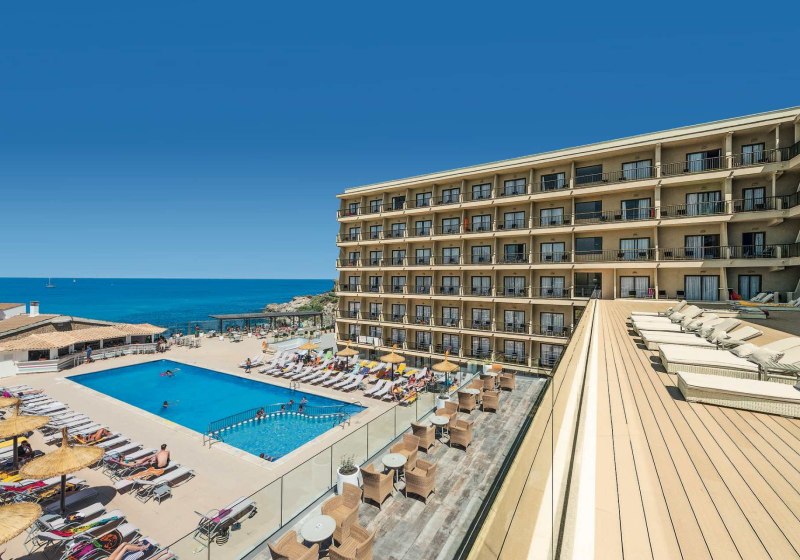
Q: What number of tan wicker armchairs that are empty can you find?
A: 15